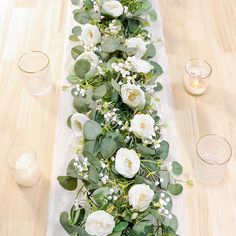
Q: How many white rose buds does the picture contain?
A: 11